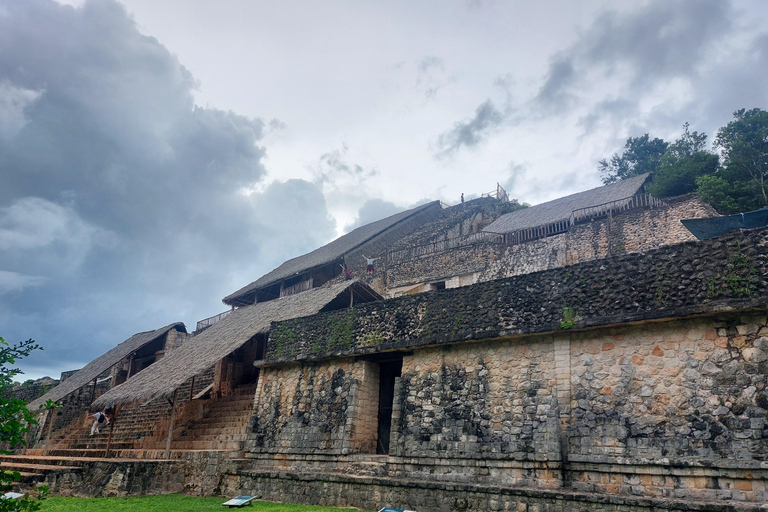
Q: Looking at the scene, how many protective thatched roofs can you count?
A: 4